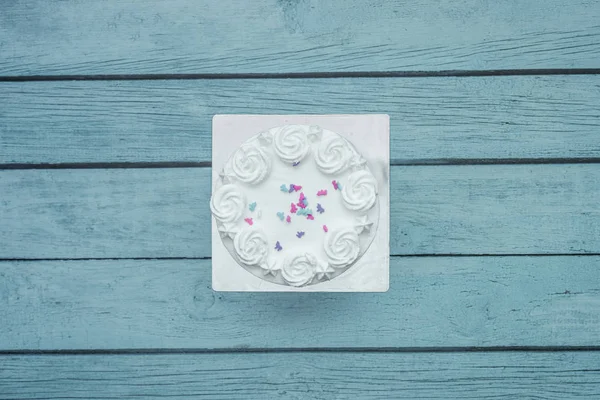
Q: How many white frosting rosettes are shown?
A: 8